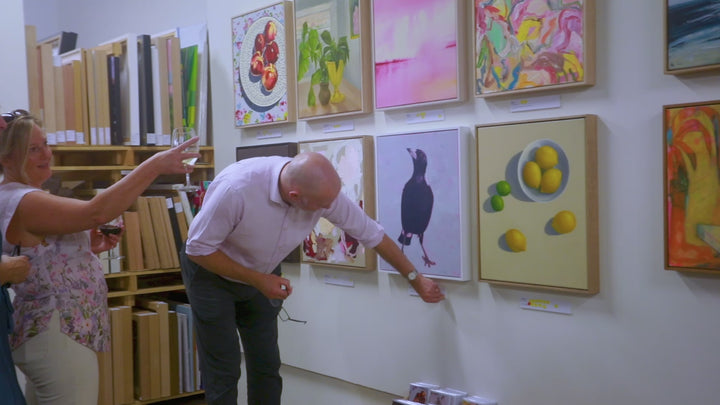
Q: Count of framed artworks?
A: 10